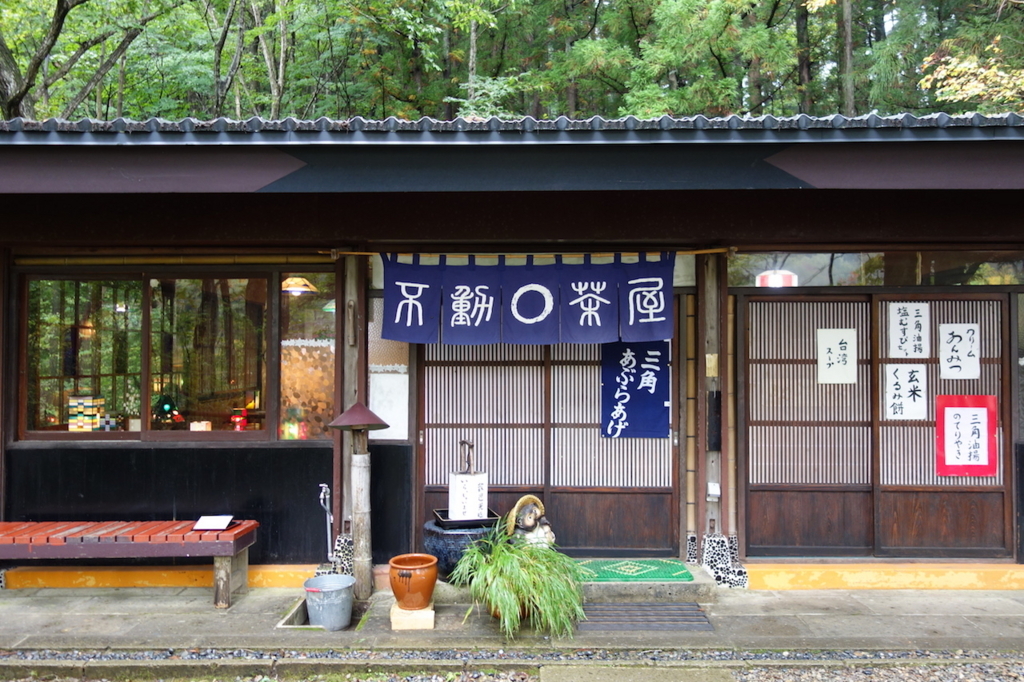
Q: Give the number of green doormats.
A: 1